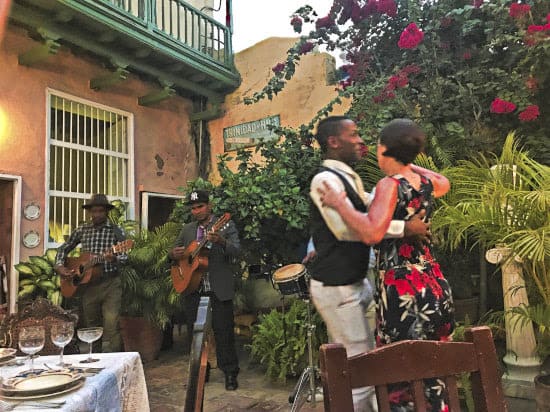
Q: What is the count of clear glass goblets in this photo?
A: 3